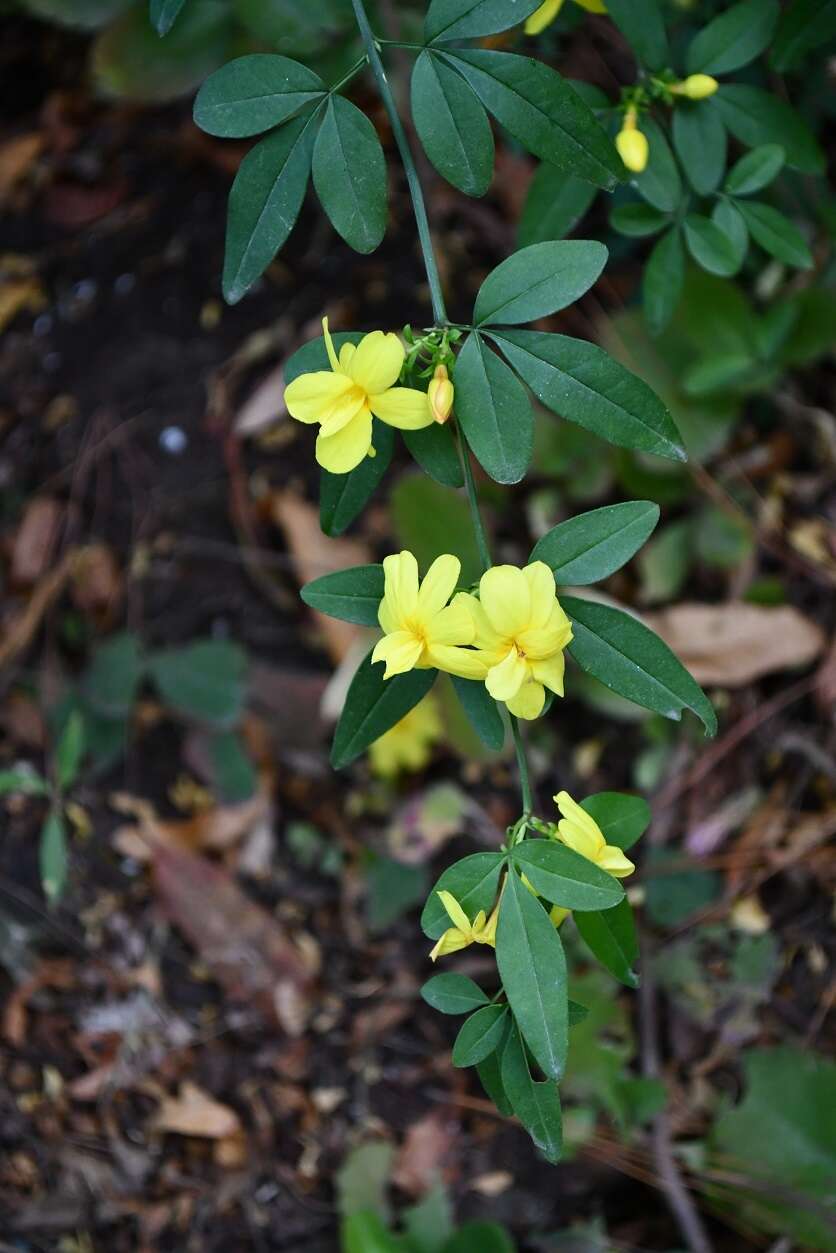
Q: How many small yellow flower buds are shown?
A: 3